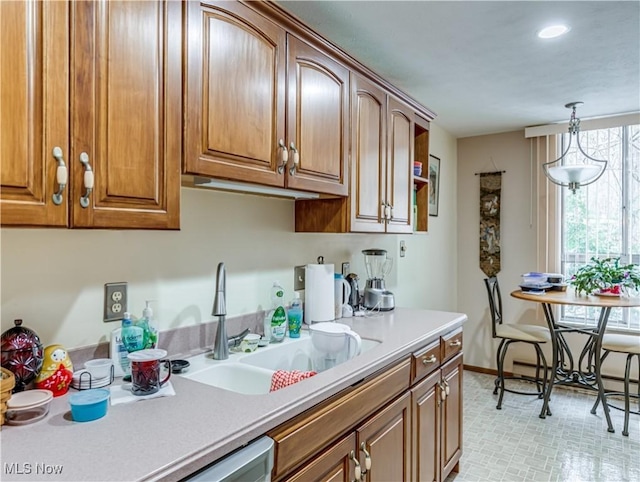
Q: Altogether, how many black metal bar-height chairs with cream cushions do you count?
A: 2